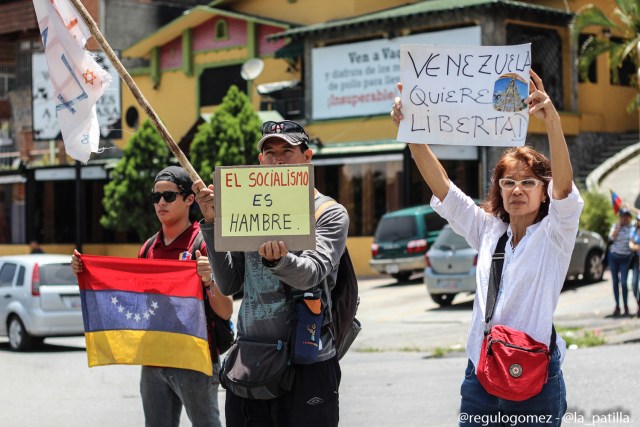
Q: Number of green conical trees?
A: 2